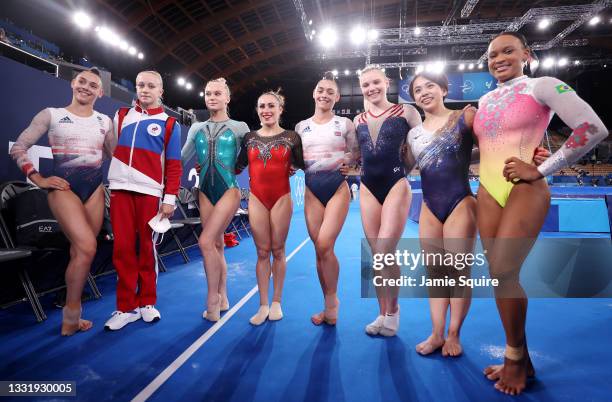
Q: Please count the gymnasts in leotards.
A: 7